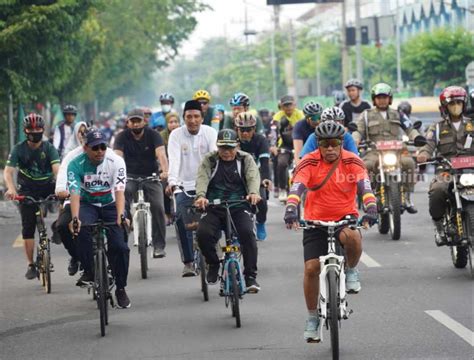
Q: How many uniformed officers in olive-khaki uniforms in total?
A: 2